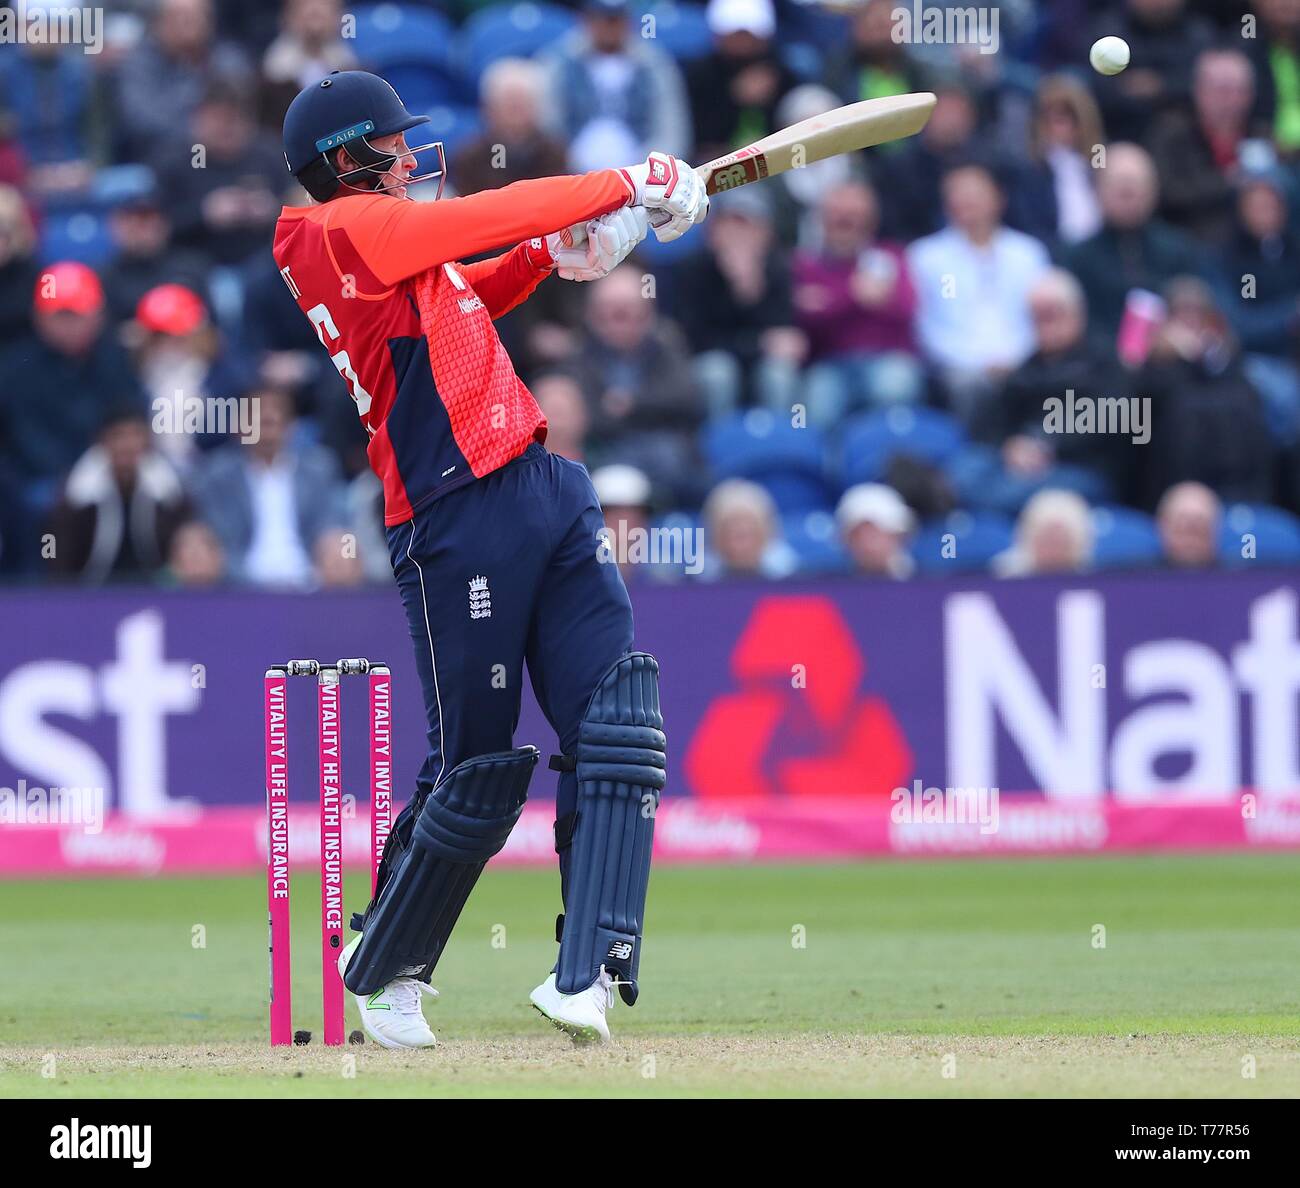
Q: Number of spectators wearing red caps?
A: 2